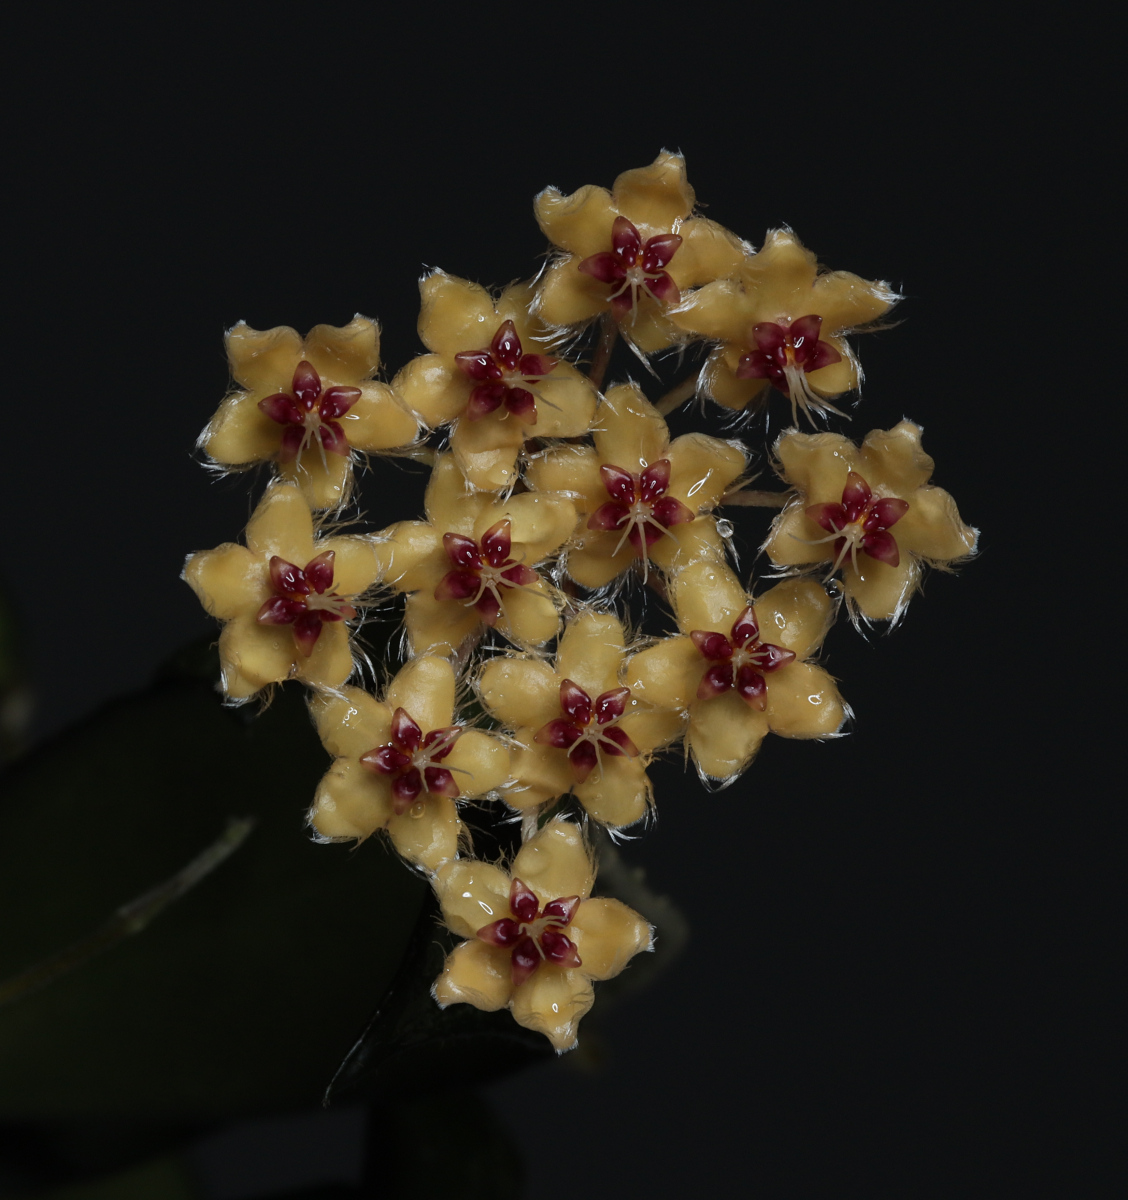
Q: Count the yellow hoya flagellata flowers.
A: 12